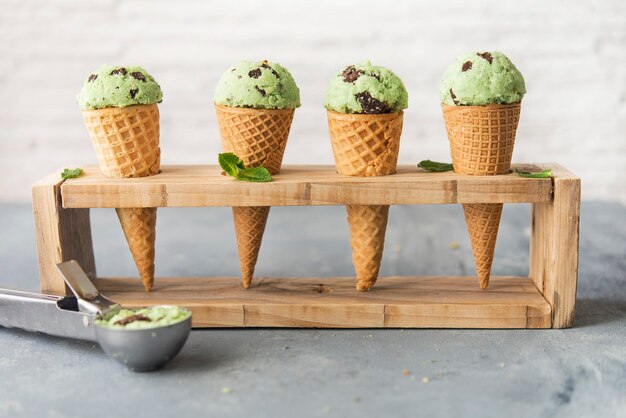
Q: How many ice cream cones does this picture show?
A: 4